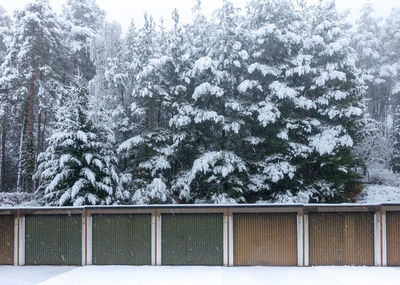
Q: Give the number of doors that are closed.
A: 7